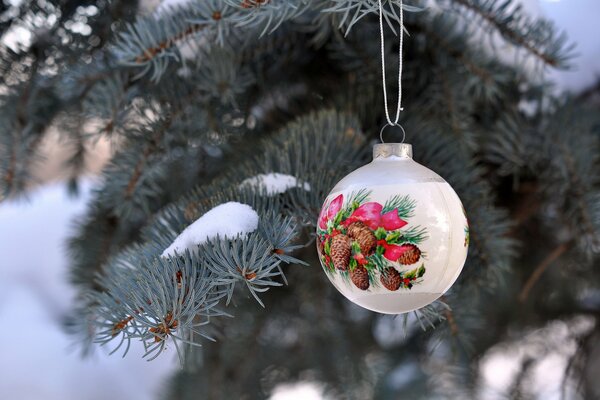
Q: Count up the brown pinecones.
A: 5